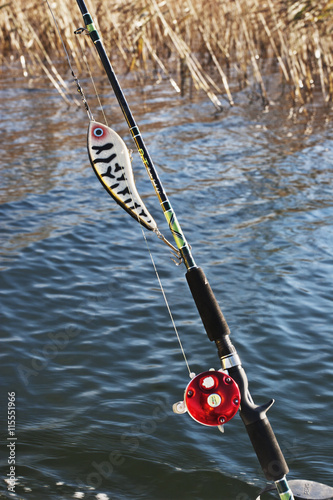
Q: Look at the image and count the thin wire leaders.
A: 1